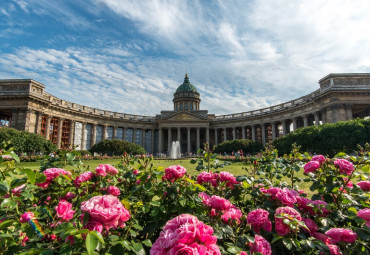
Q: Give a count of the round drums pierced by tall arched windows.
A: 1